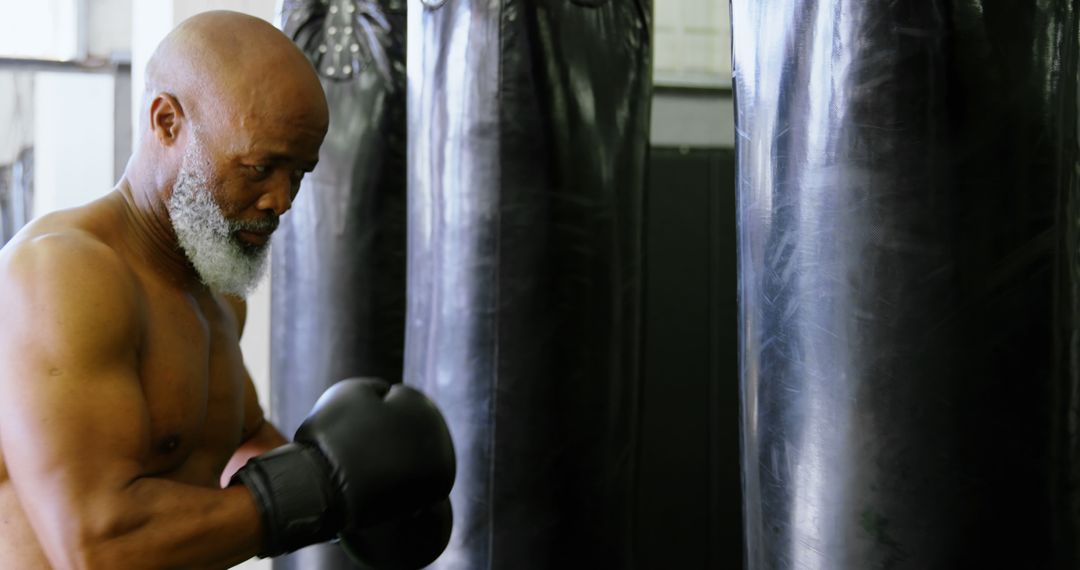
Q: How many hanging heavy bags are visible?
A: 3